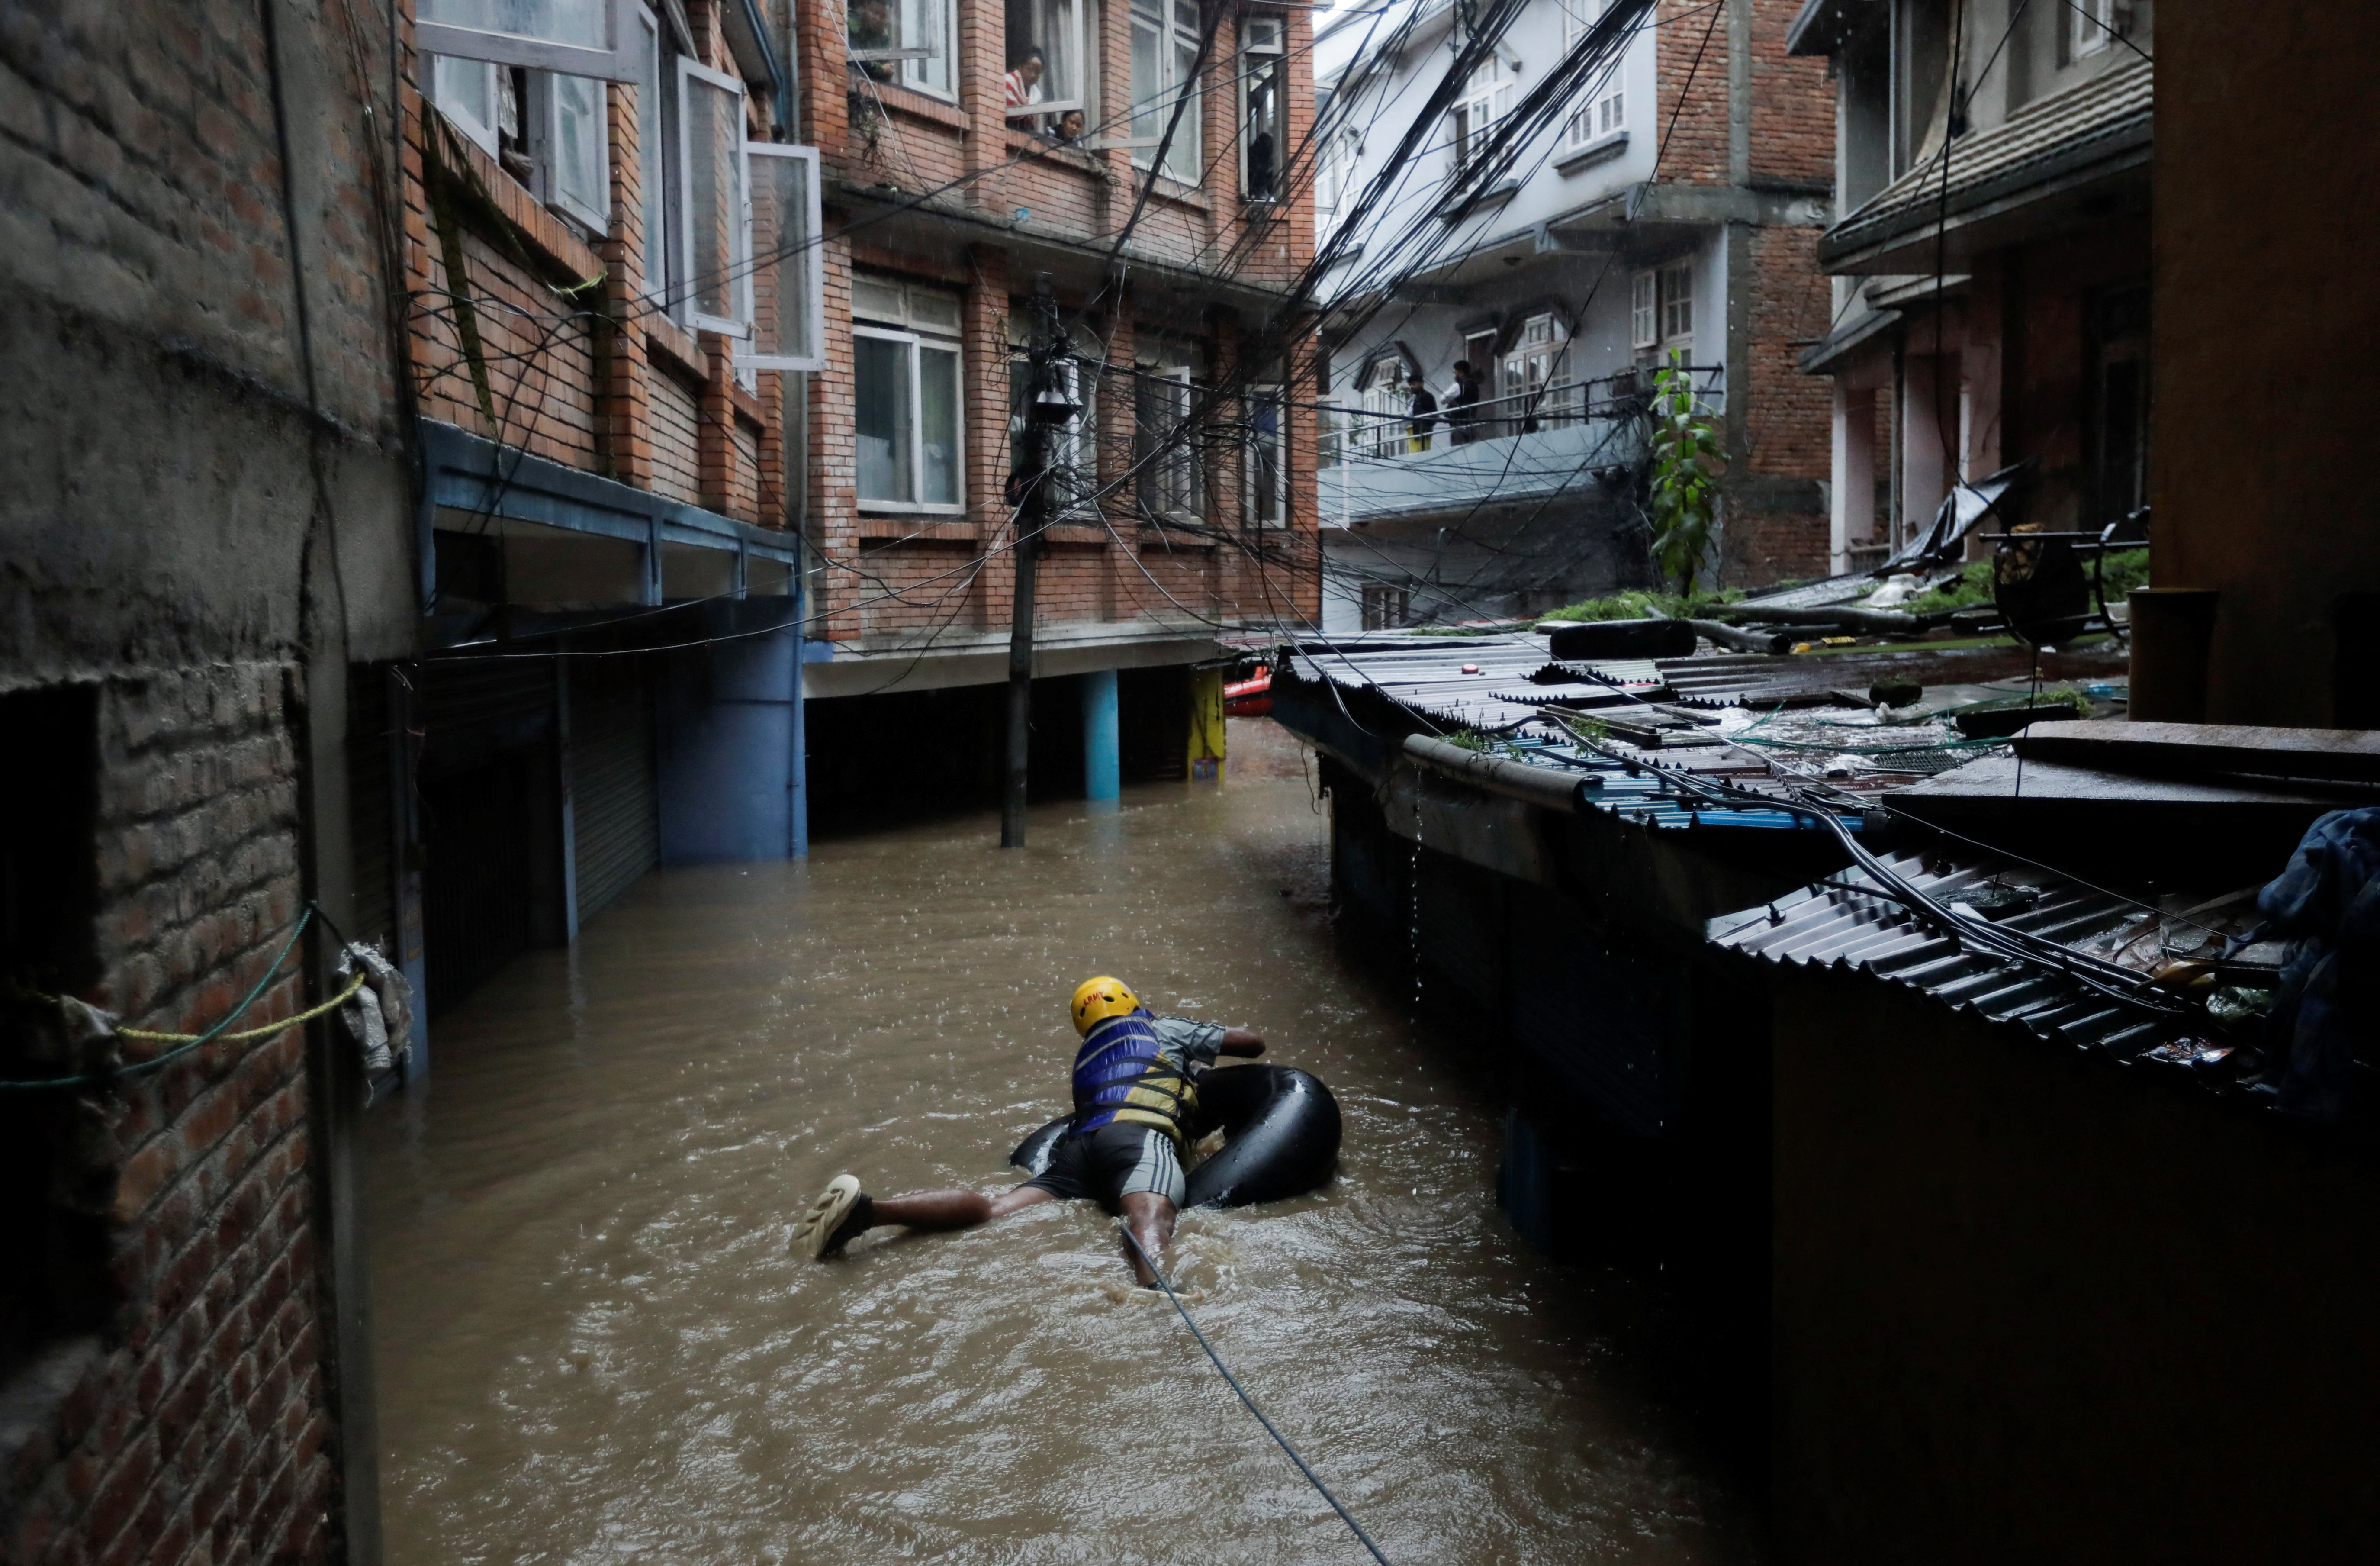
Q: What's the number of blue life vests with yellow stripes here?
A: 1